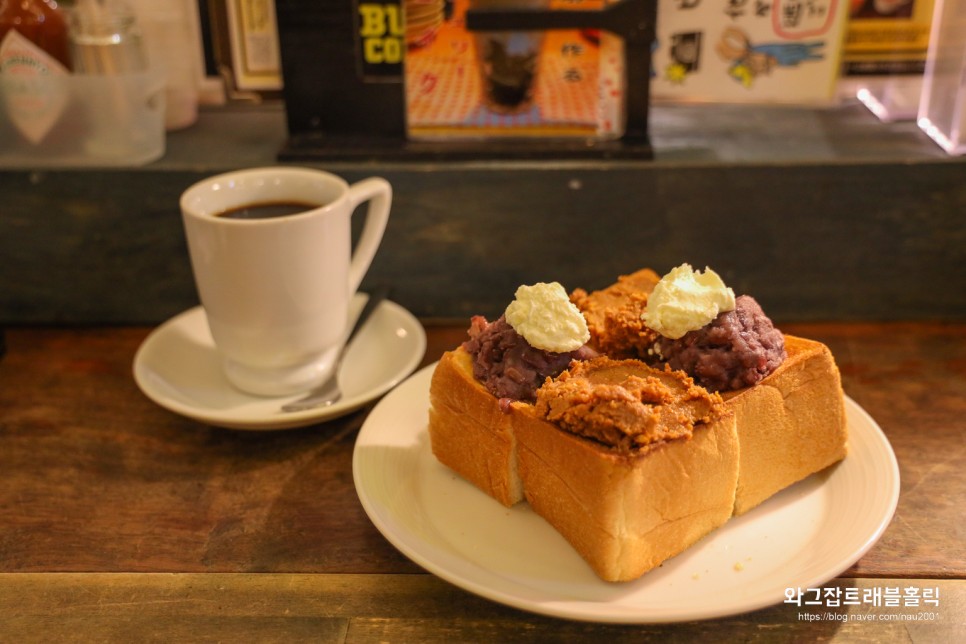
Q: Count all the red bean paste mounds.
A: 2